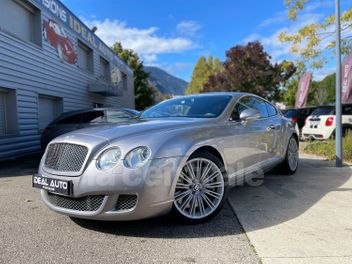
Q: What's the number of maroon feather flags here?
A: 2